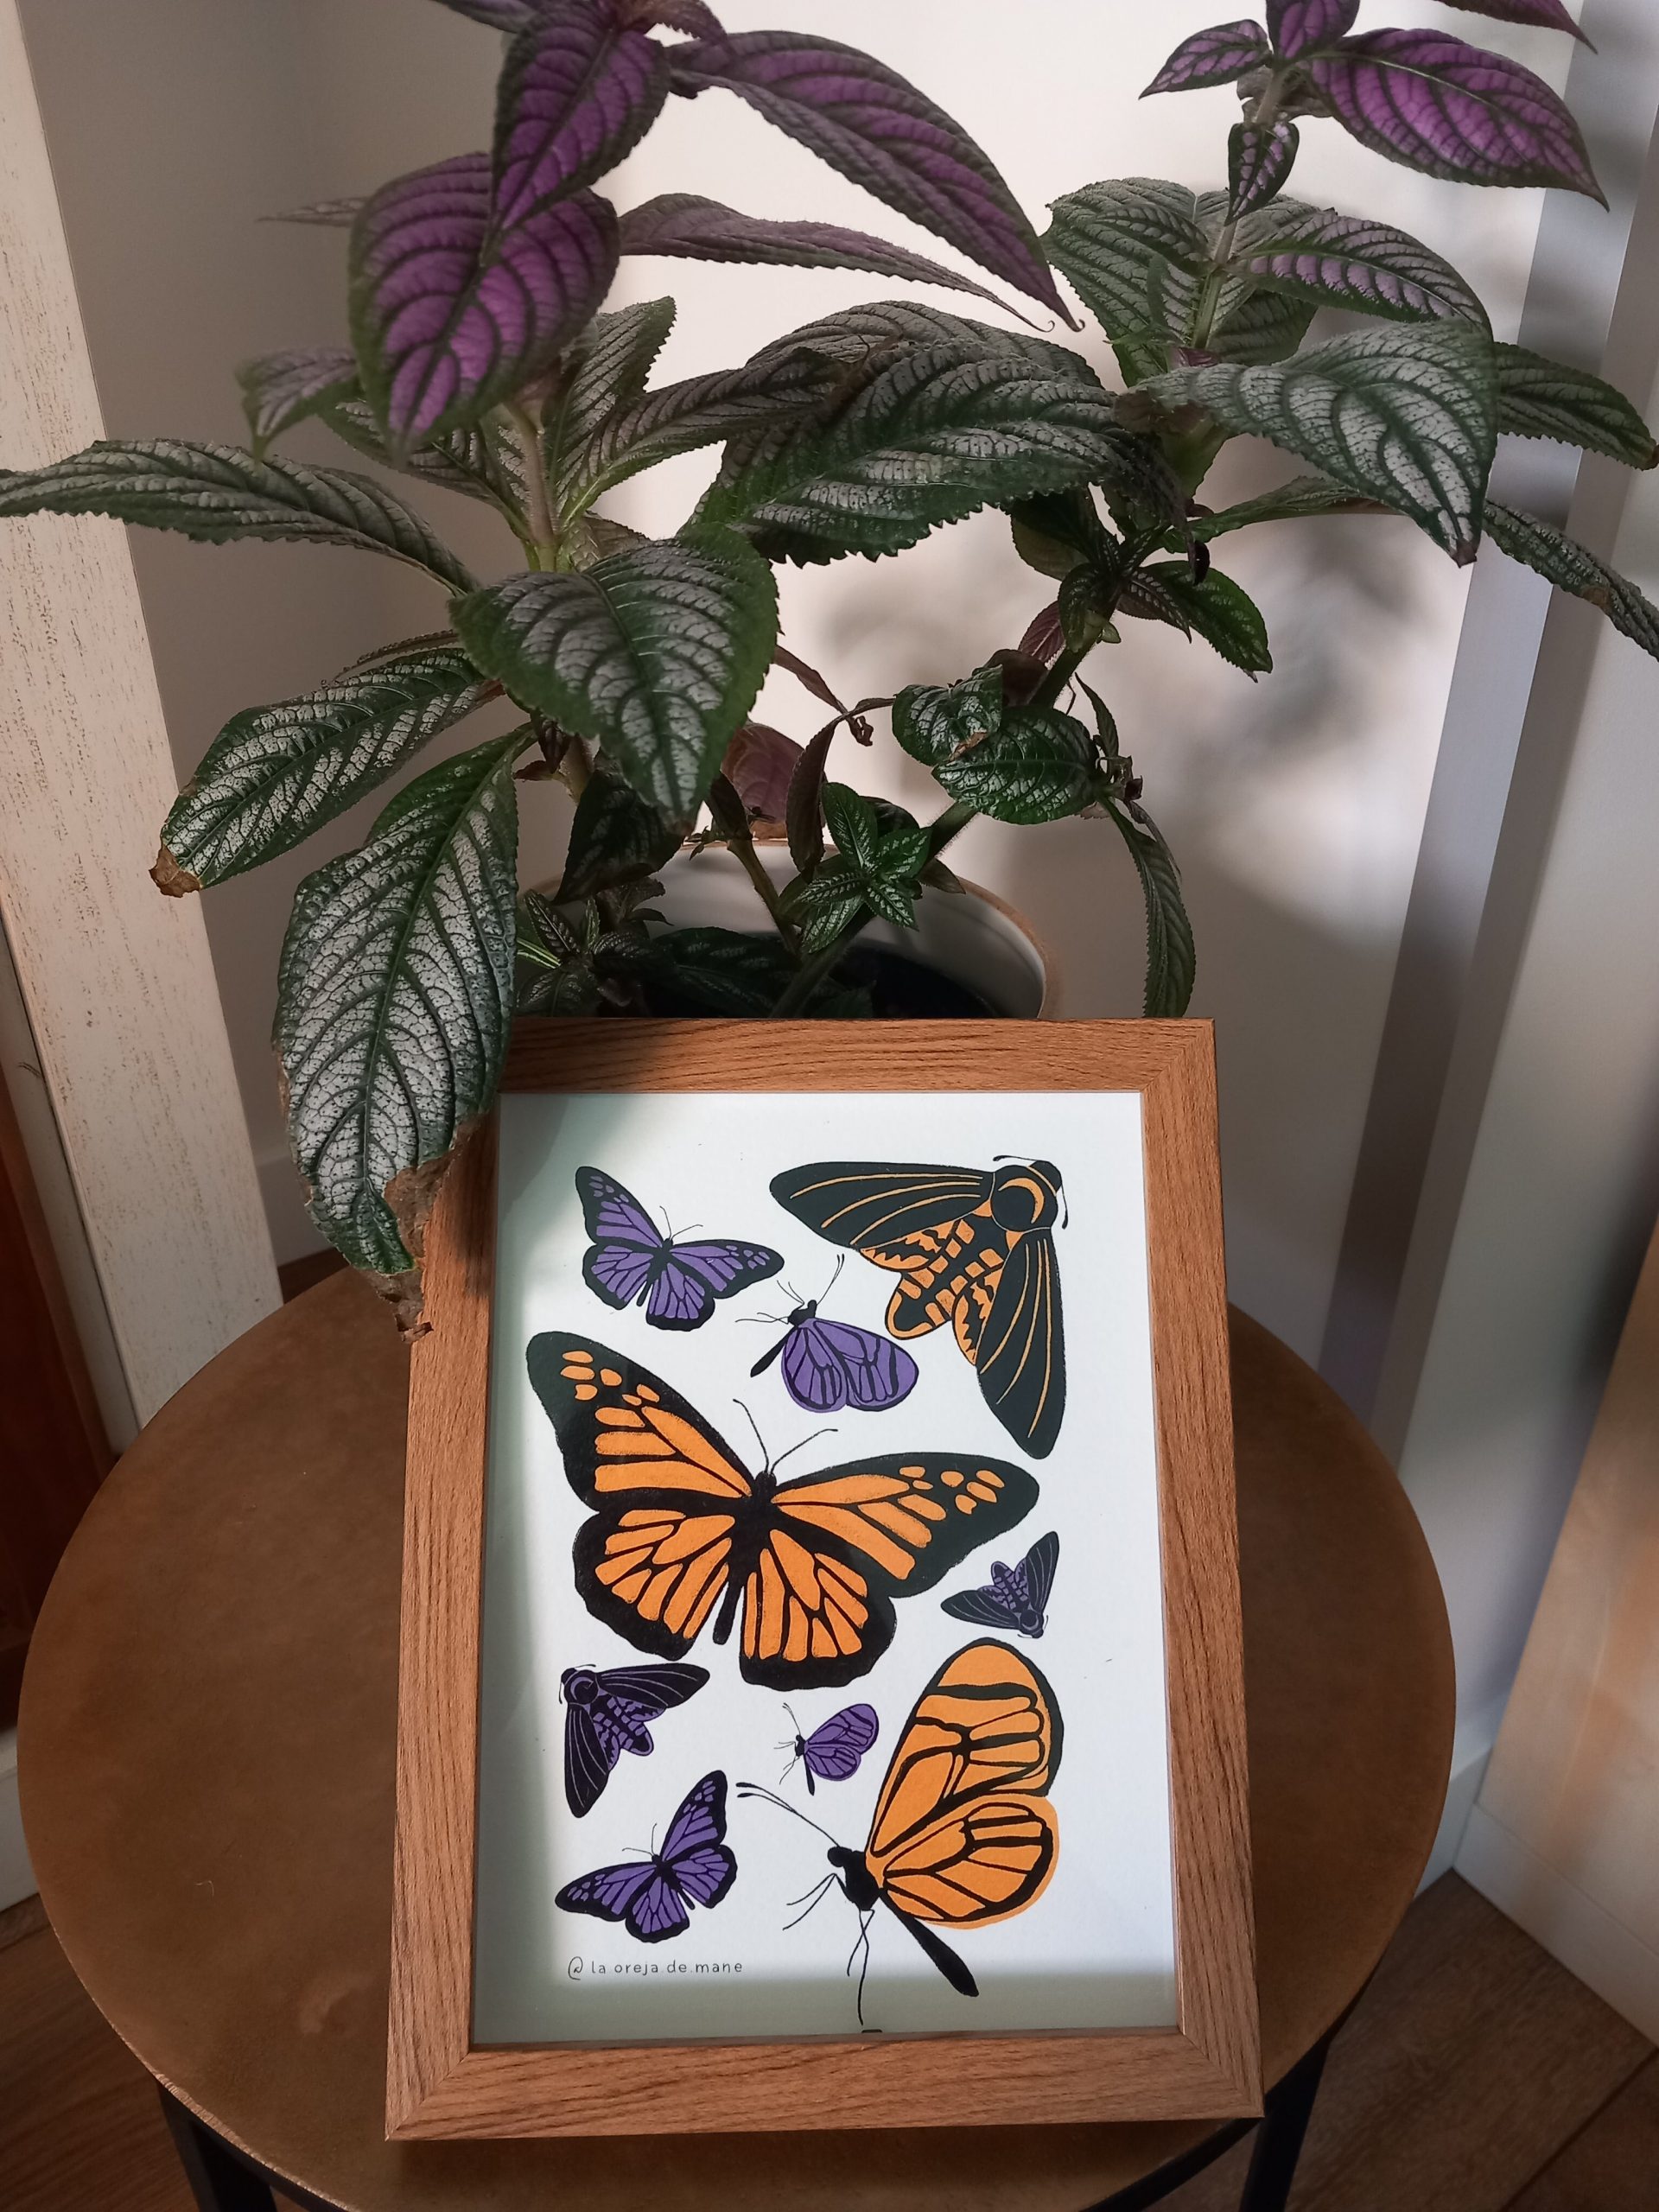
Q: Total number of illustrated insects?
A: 9